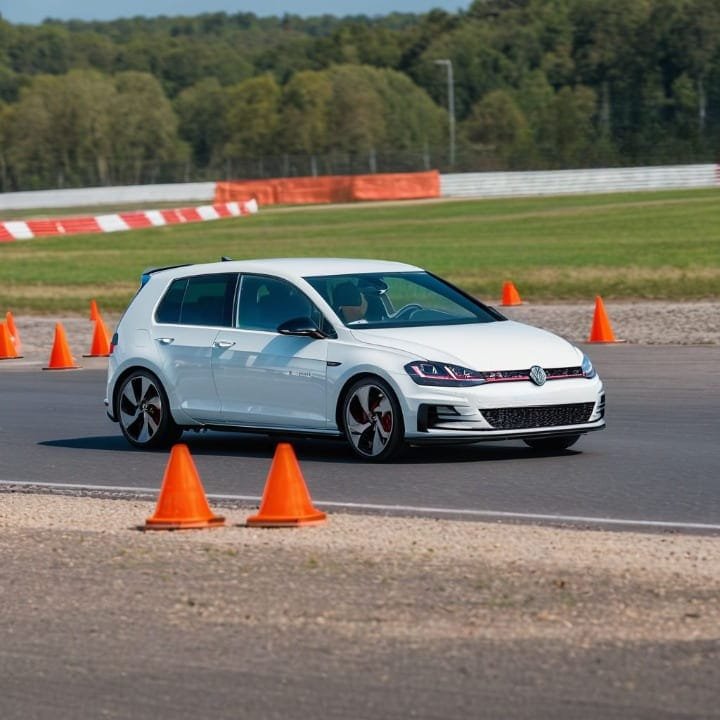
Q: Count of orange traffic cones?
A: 9